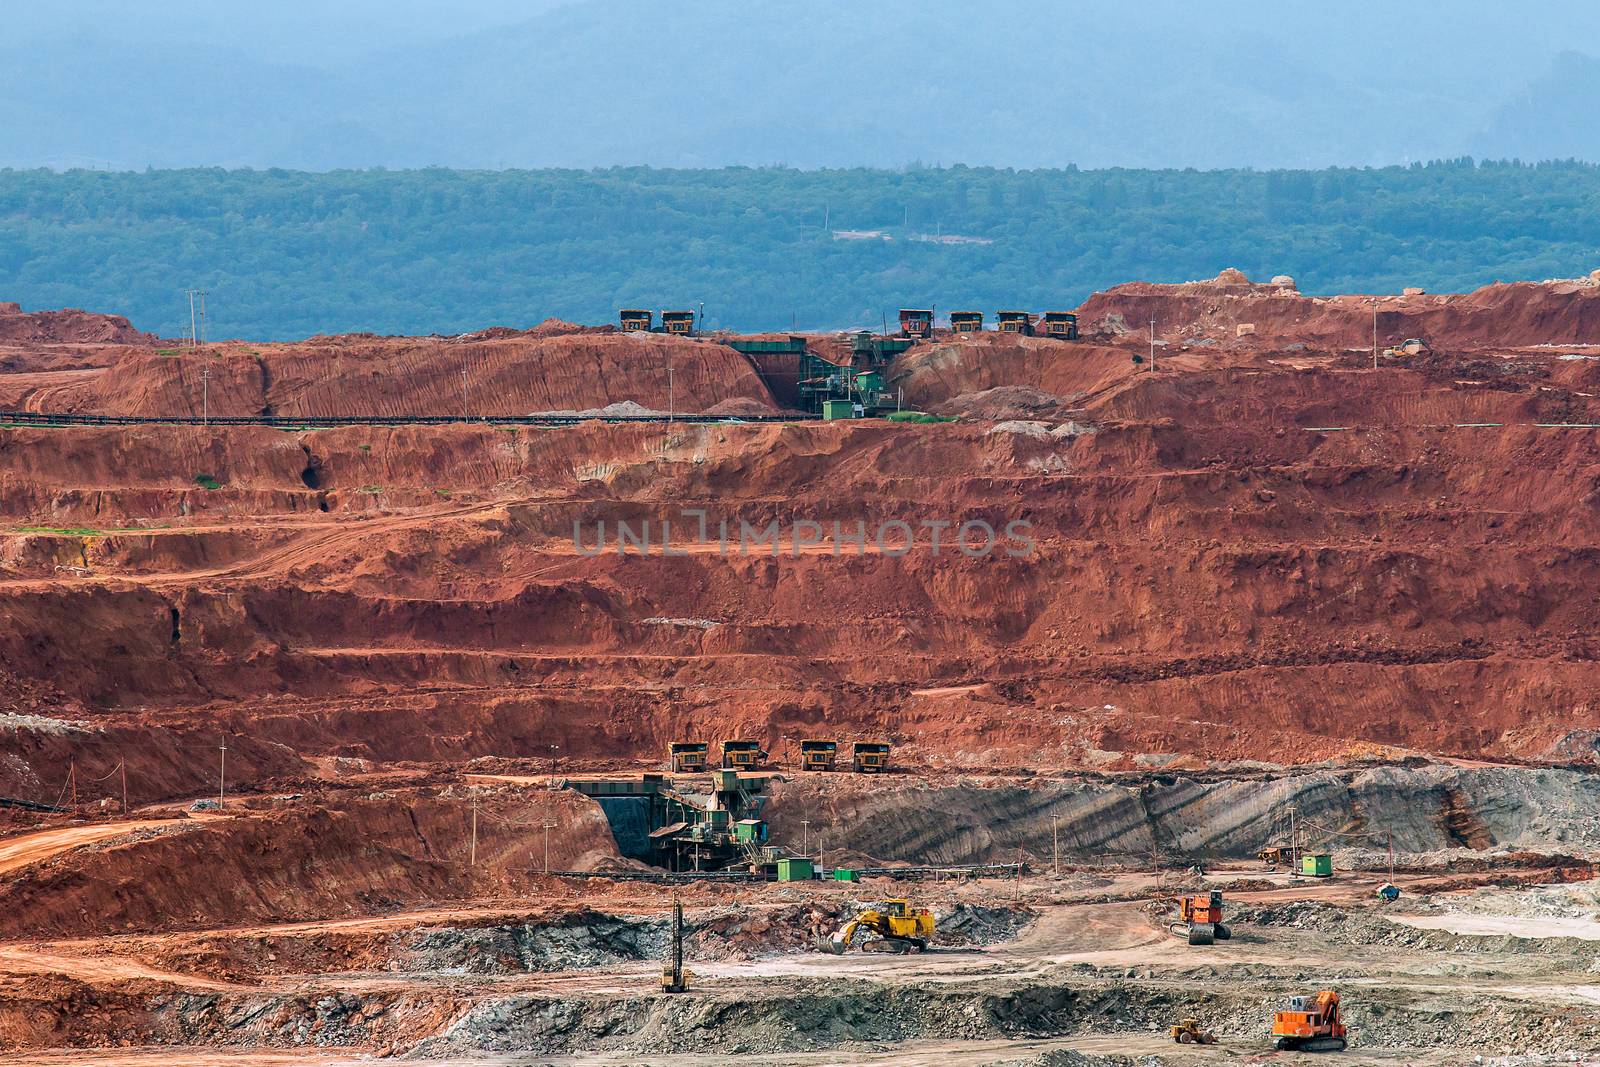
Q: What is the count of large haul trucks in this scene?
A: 10